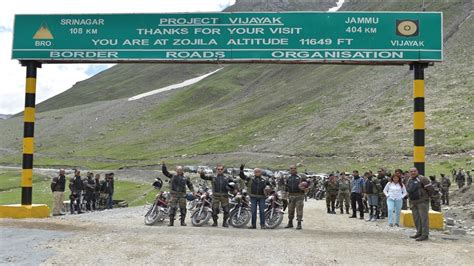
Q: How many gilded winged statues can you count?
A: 0